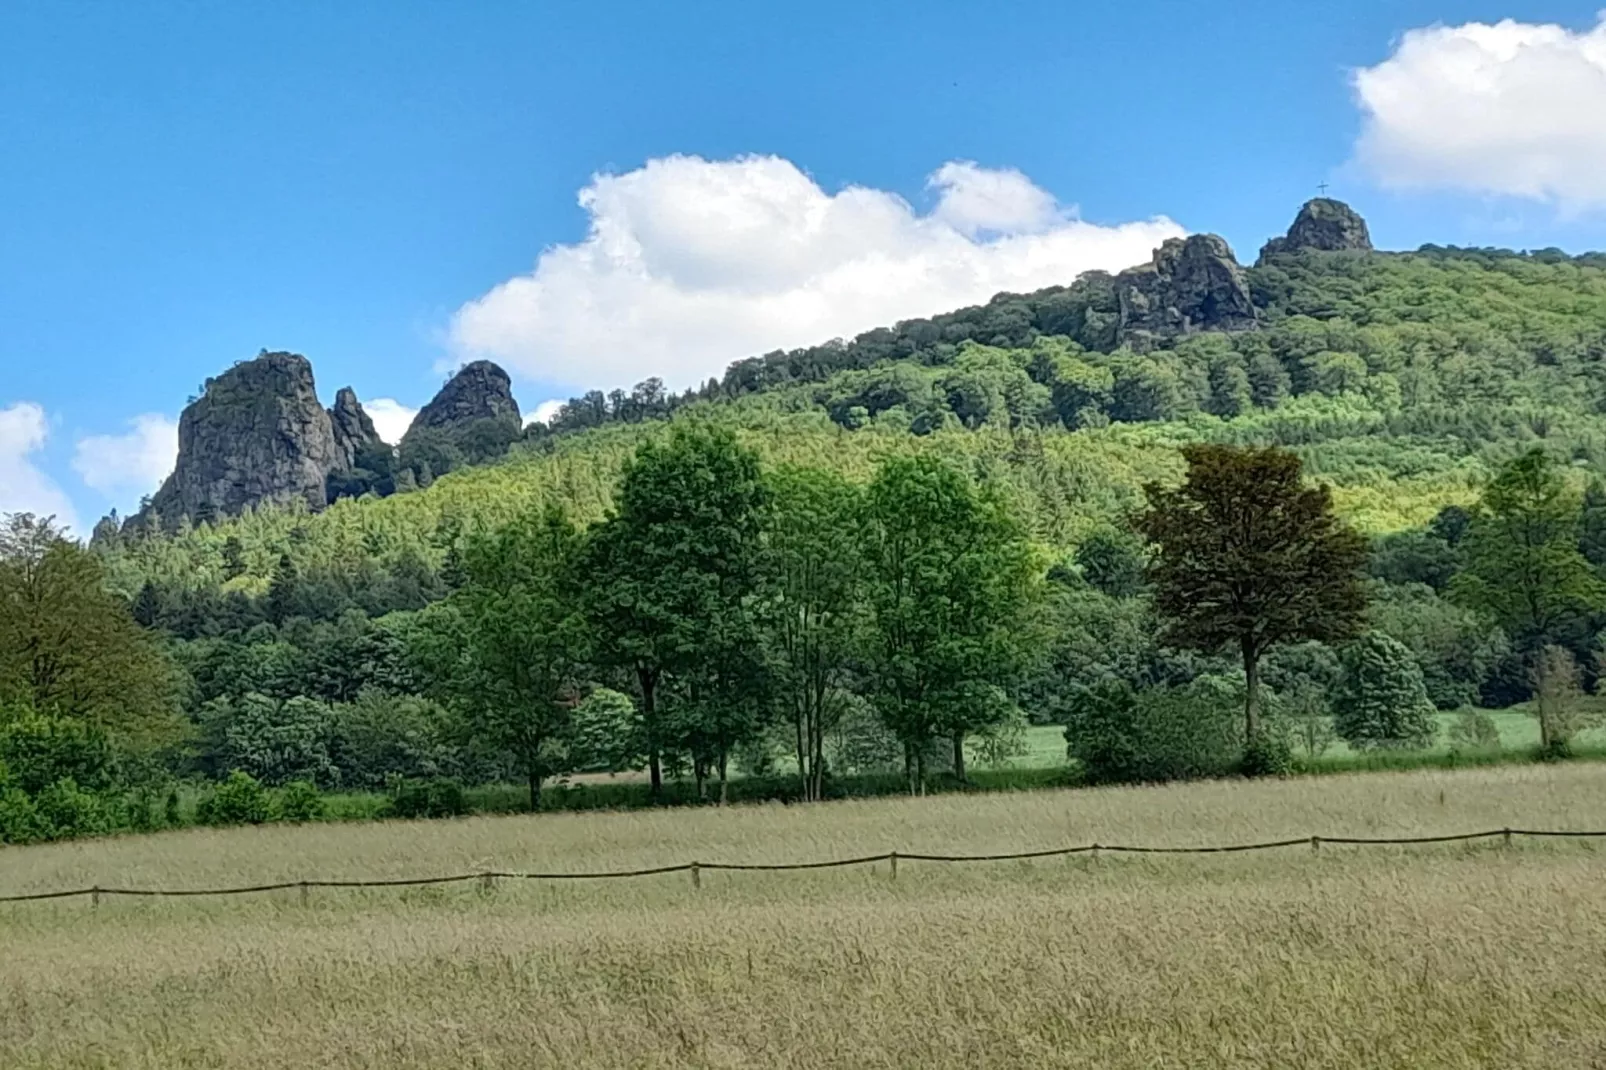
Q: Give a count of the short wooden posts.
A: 8